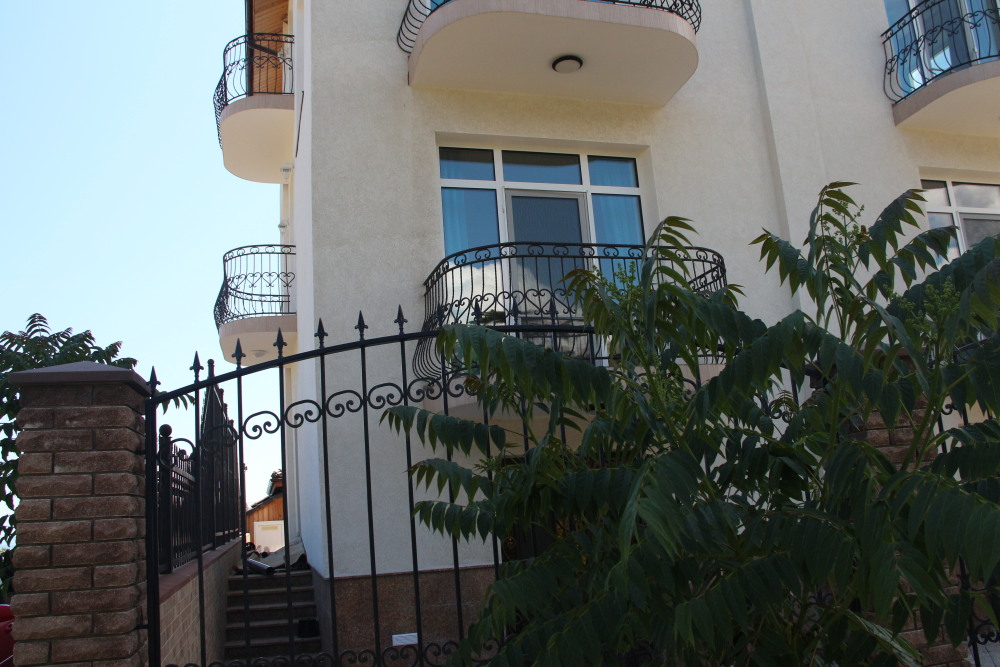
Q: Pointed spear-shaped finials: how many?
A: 11